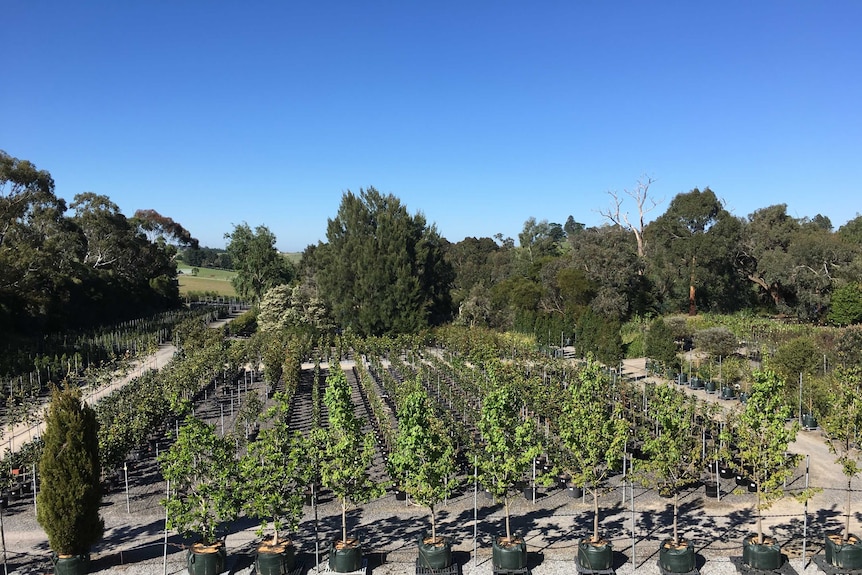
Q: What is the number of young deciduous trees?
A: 9